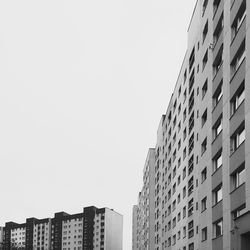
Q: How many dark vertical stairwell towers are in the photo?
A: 4